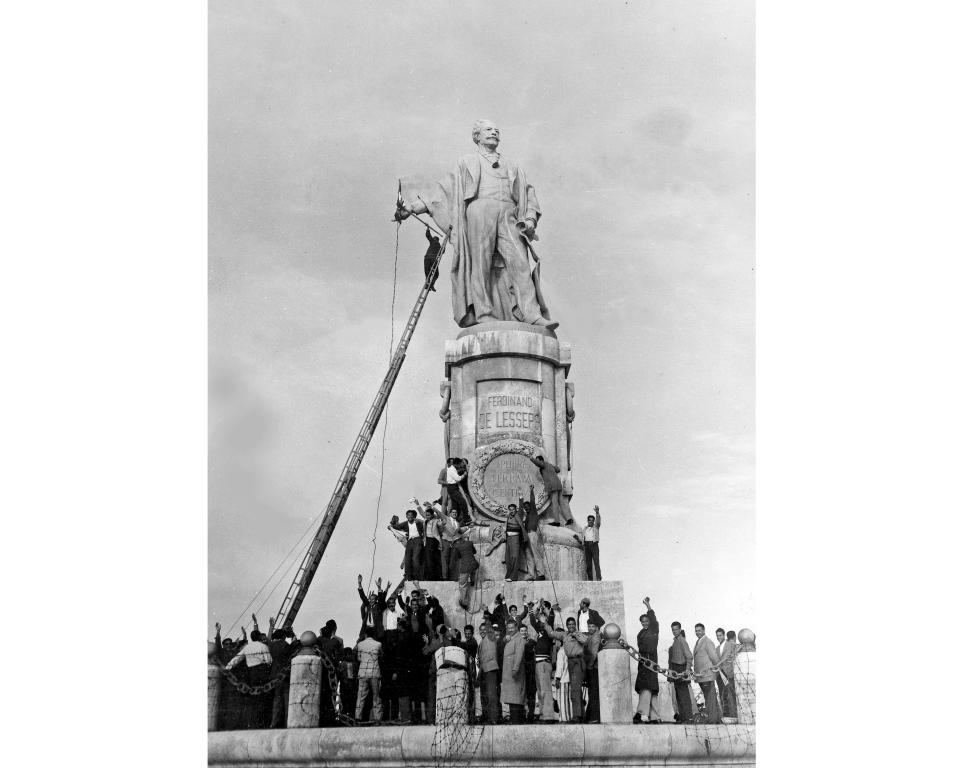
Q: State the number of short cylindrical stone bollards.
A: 5